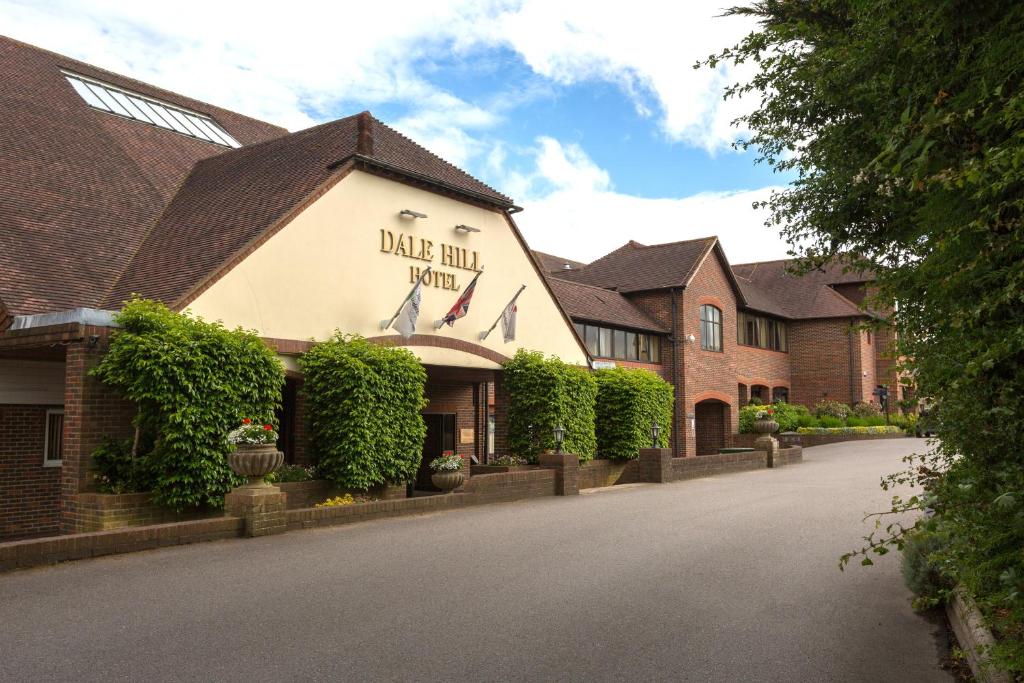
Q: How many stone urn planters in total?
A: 3